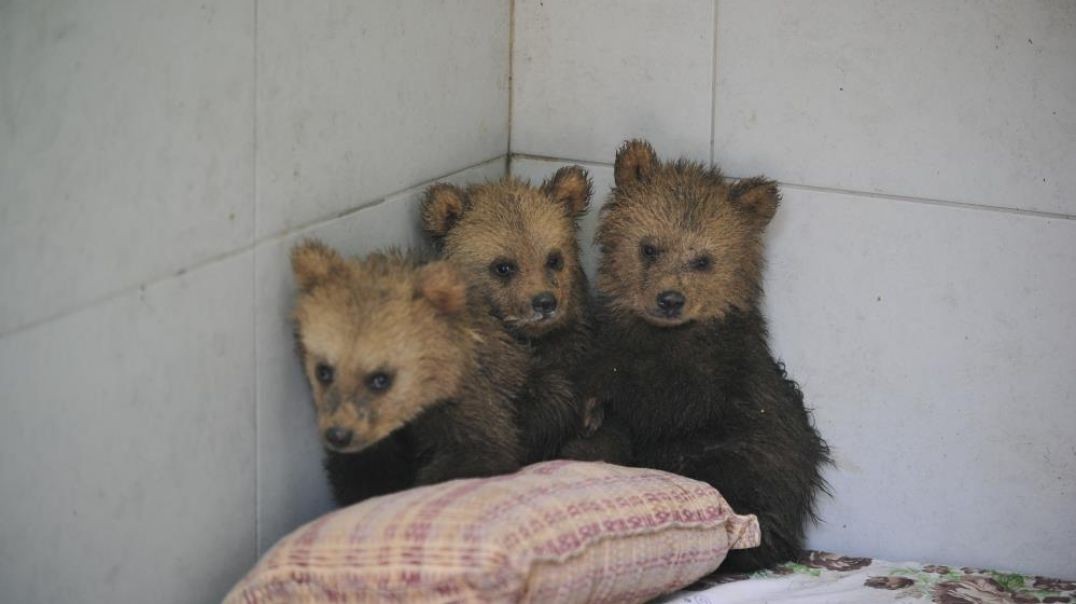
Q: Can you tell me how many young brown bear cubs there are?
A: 3